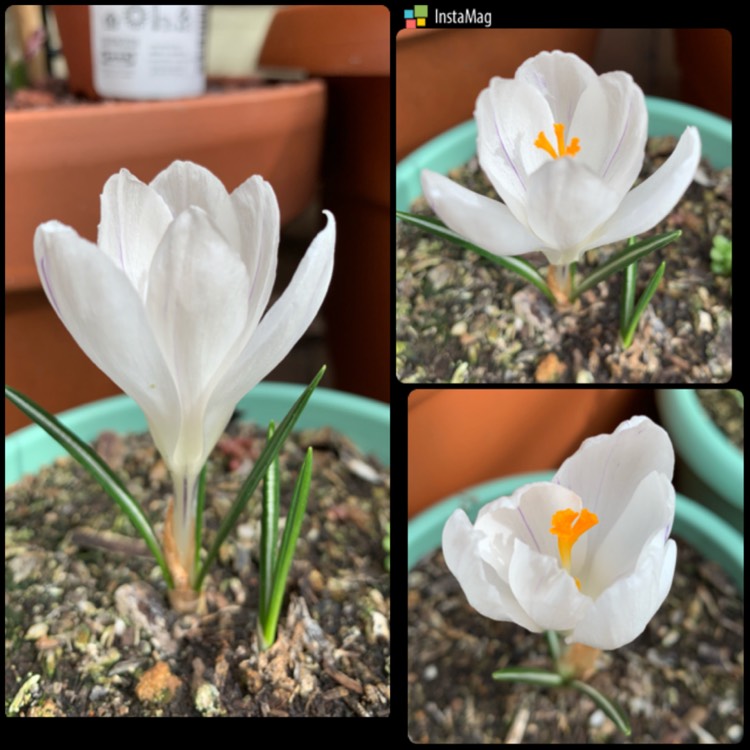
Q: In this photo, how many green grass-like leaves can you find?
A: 13